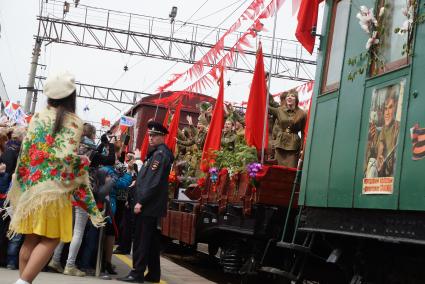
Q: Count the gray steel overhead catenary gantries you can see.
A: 2